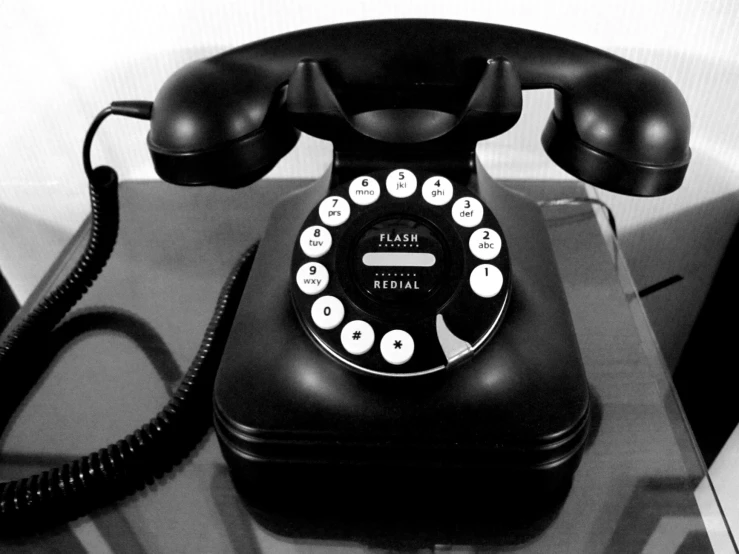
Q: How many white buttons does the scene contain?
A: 12